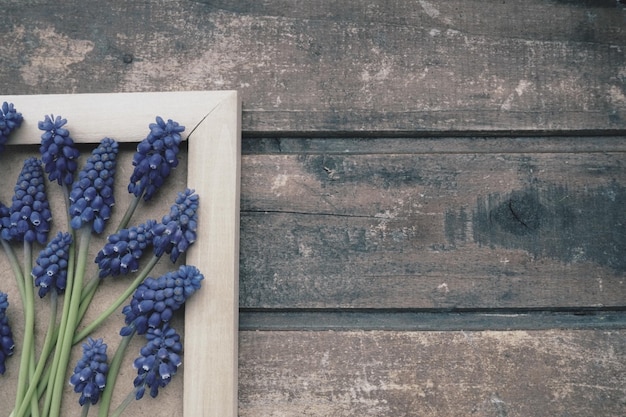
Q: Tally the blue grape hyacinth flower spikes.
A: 13